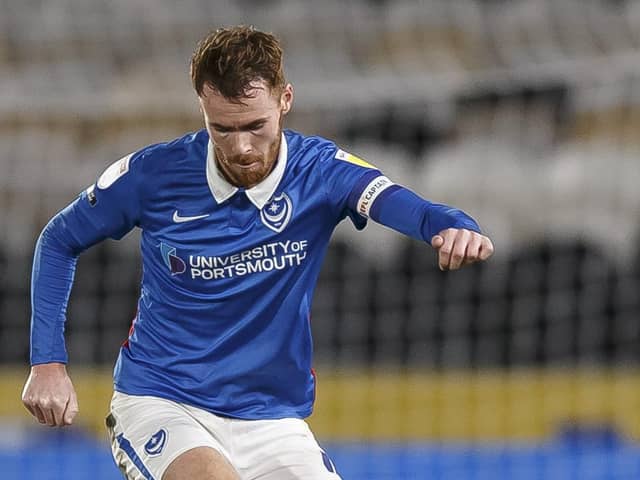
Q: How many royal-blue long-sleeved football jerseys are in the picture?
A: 1